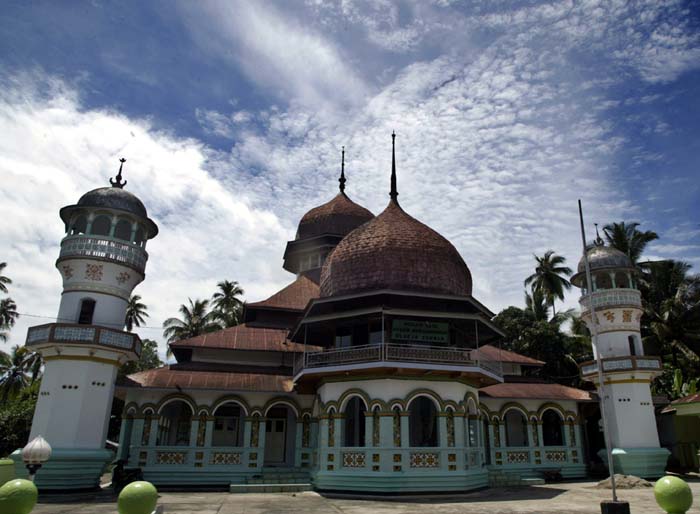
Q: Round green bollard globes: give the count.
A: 3